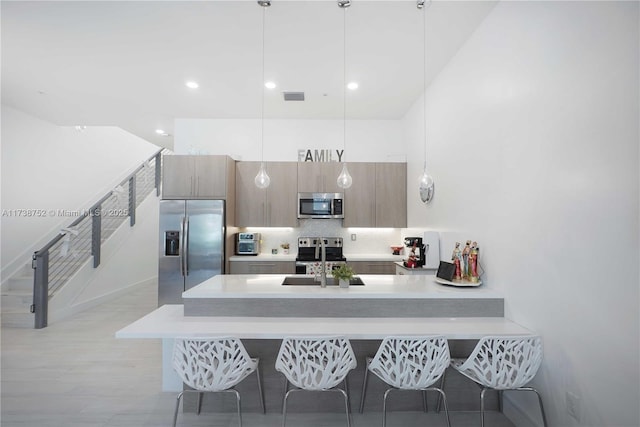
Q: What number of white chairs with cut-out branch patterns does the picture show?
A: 4